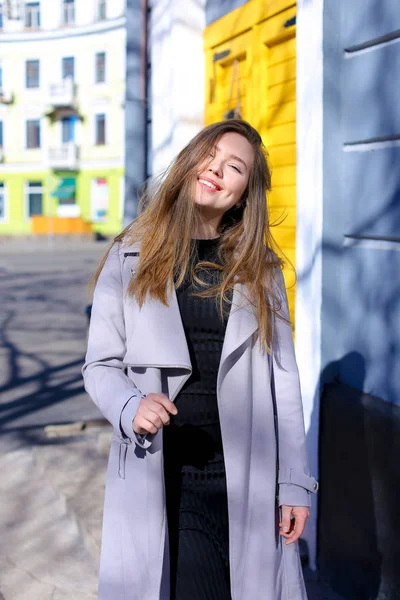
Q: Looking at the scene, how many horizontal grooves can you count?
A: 3